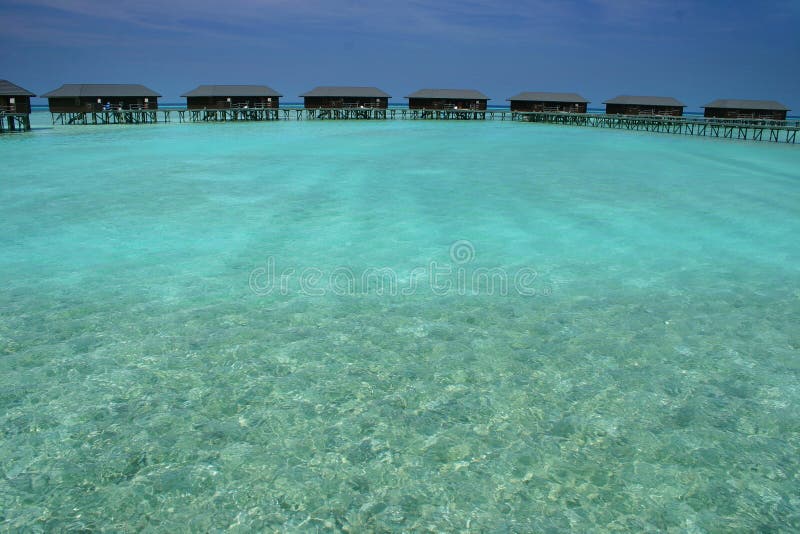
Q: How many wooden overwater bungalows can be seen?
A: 8